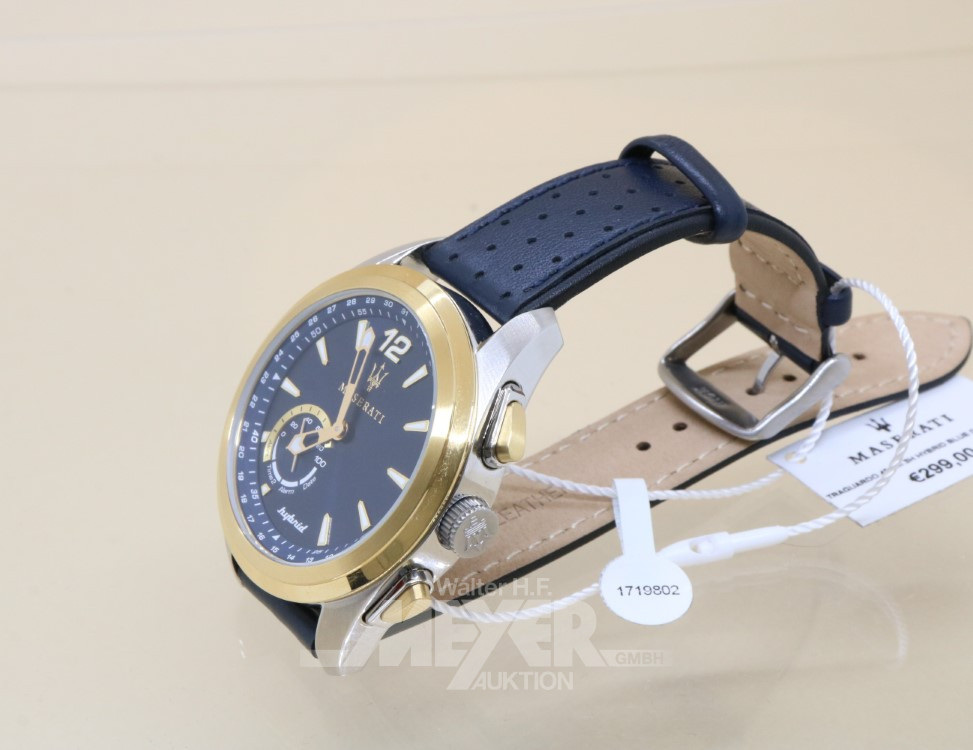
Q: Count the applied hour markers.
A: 11